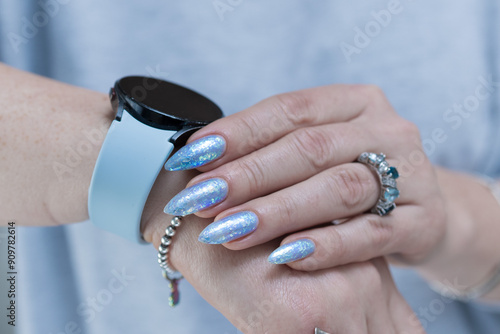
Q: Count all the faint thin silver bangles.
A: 1